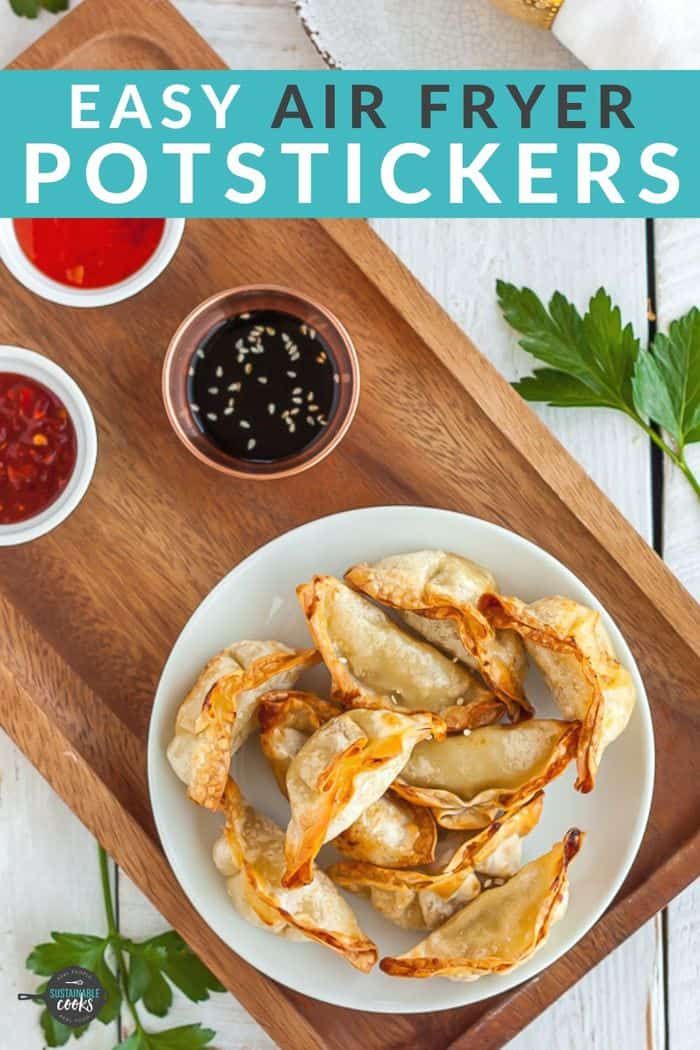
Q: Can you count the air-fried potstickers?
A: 10